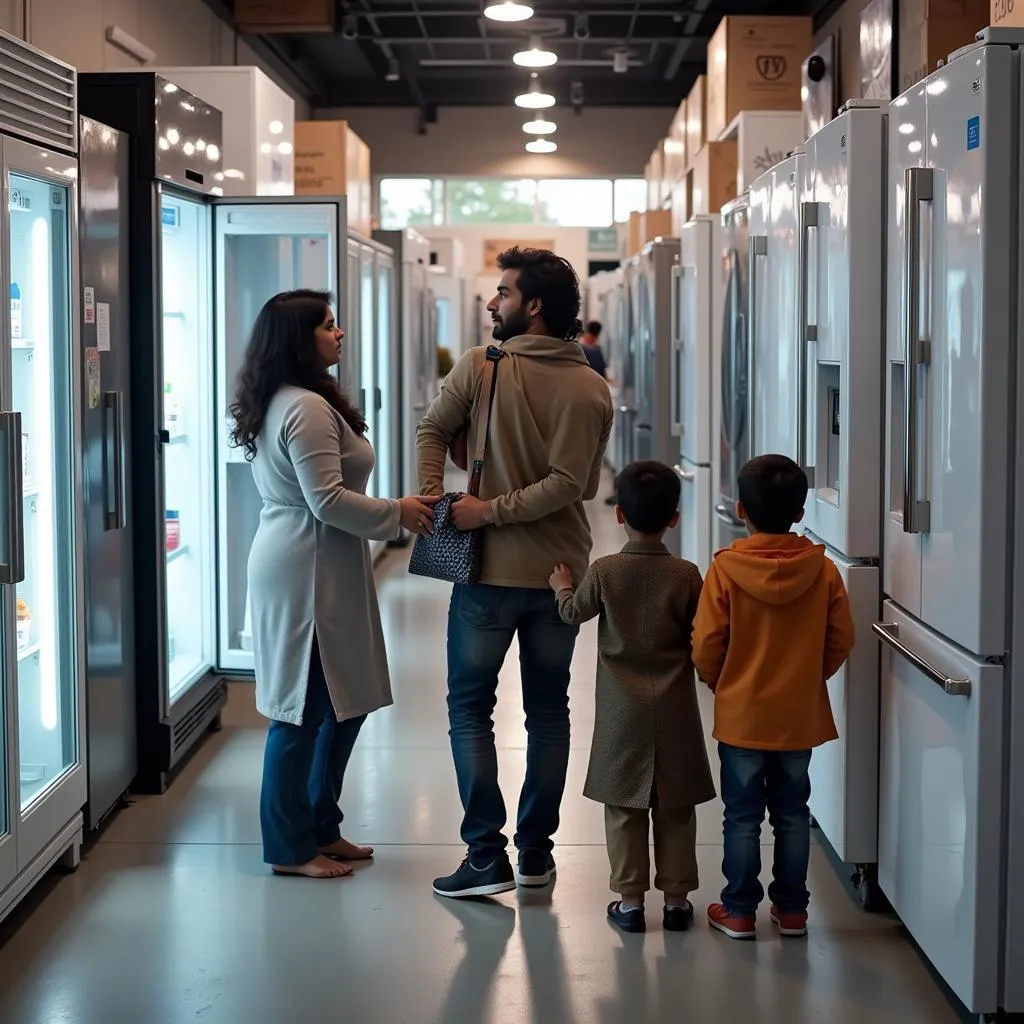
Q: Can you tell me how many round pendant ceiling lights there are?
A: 5